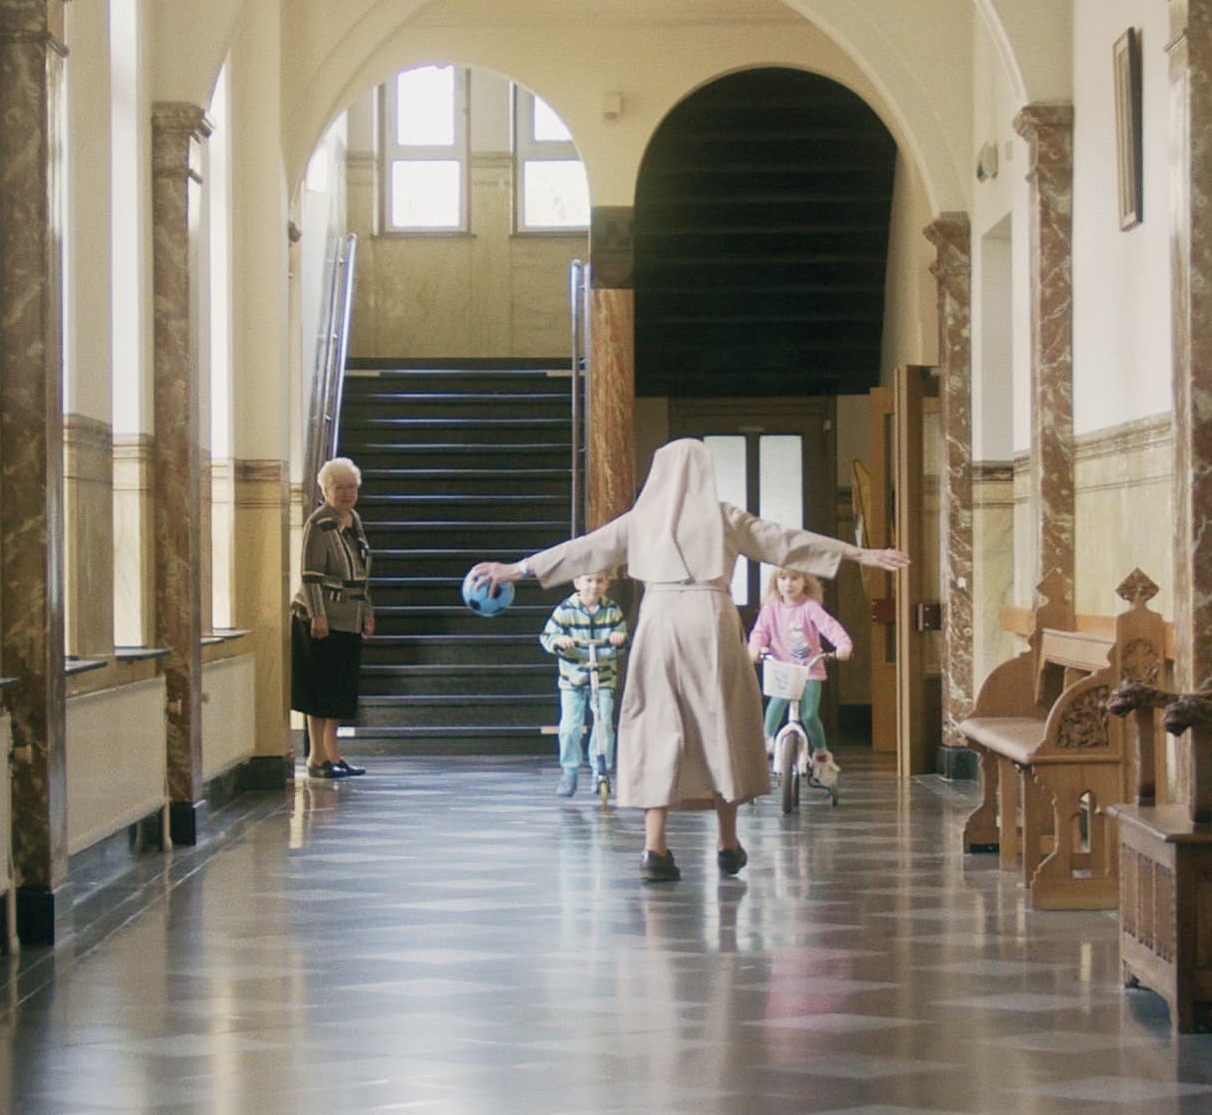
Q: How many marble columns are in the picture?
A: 6